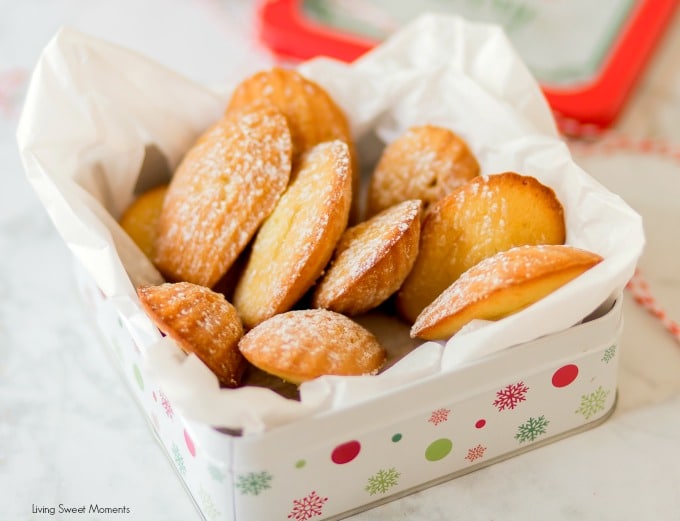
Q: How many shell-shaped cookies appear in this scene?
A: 10